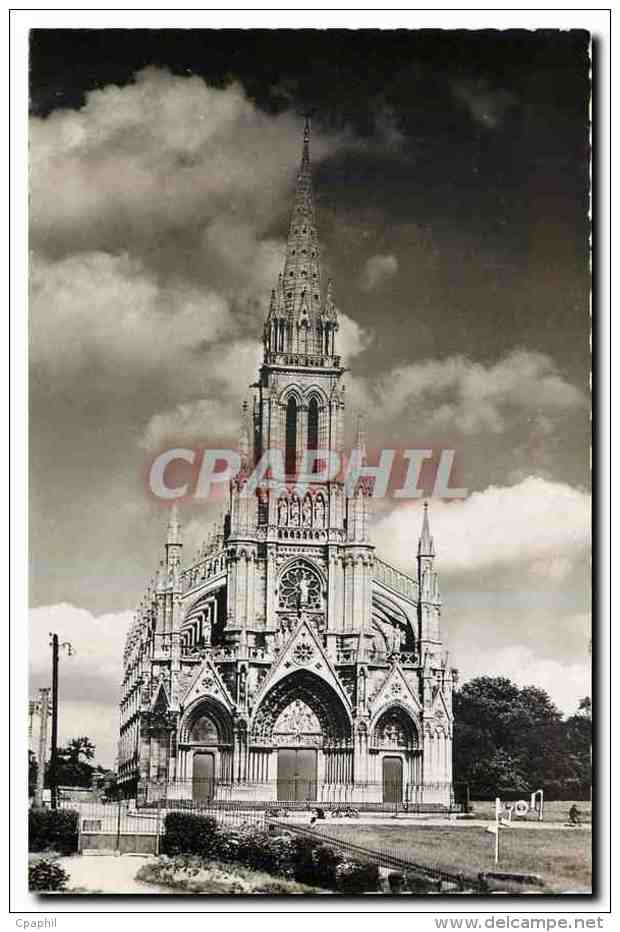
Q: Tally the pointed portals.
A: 3